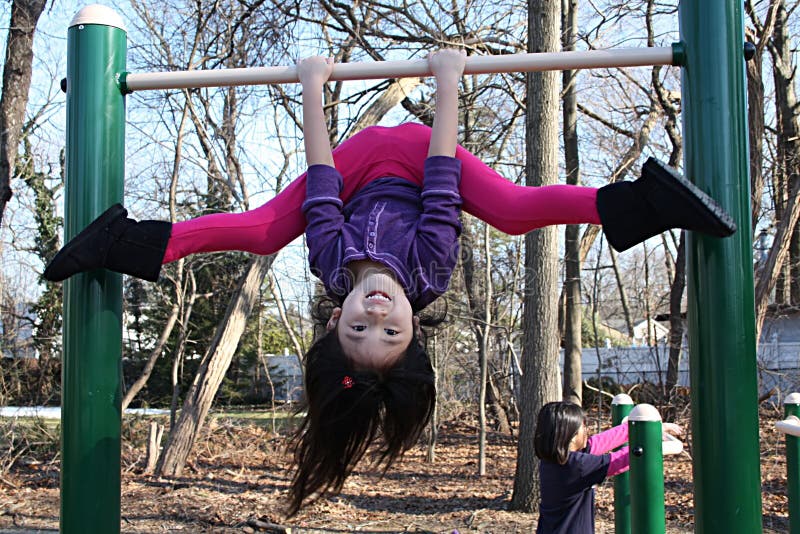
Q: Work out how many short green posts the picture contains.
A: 3